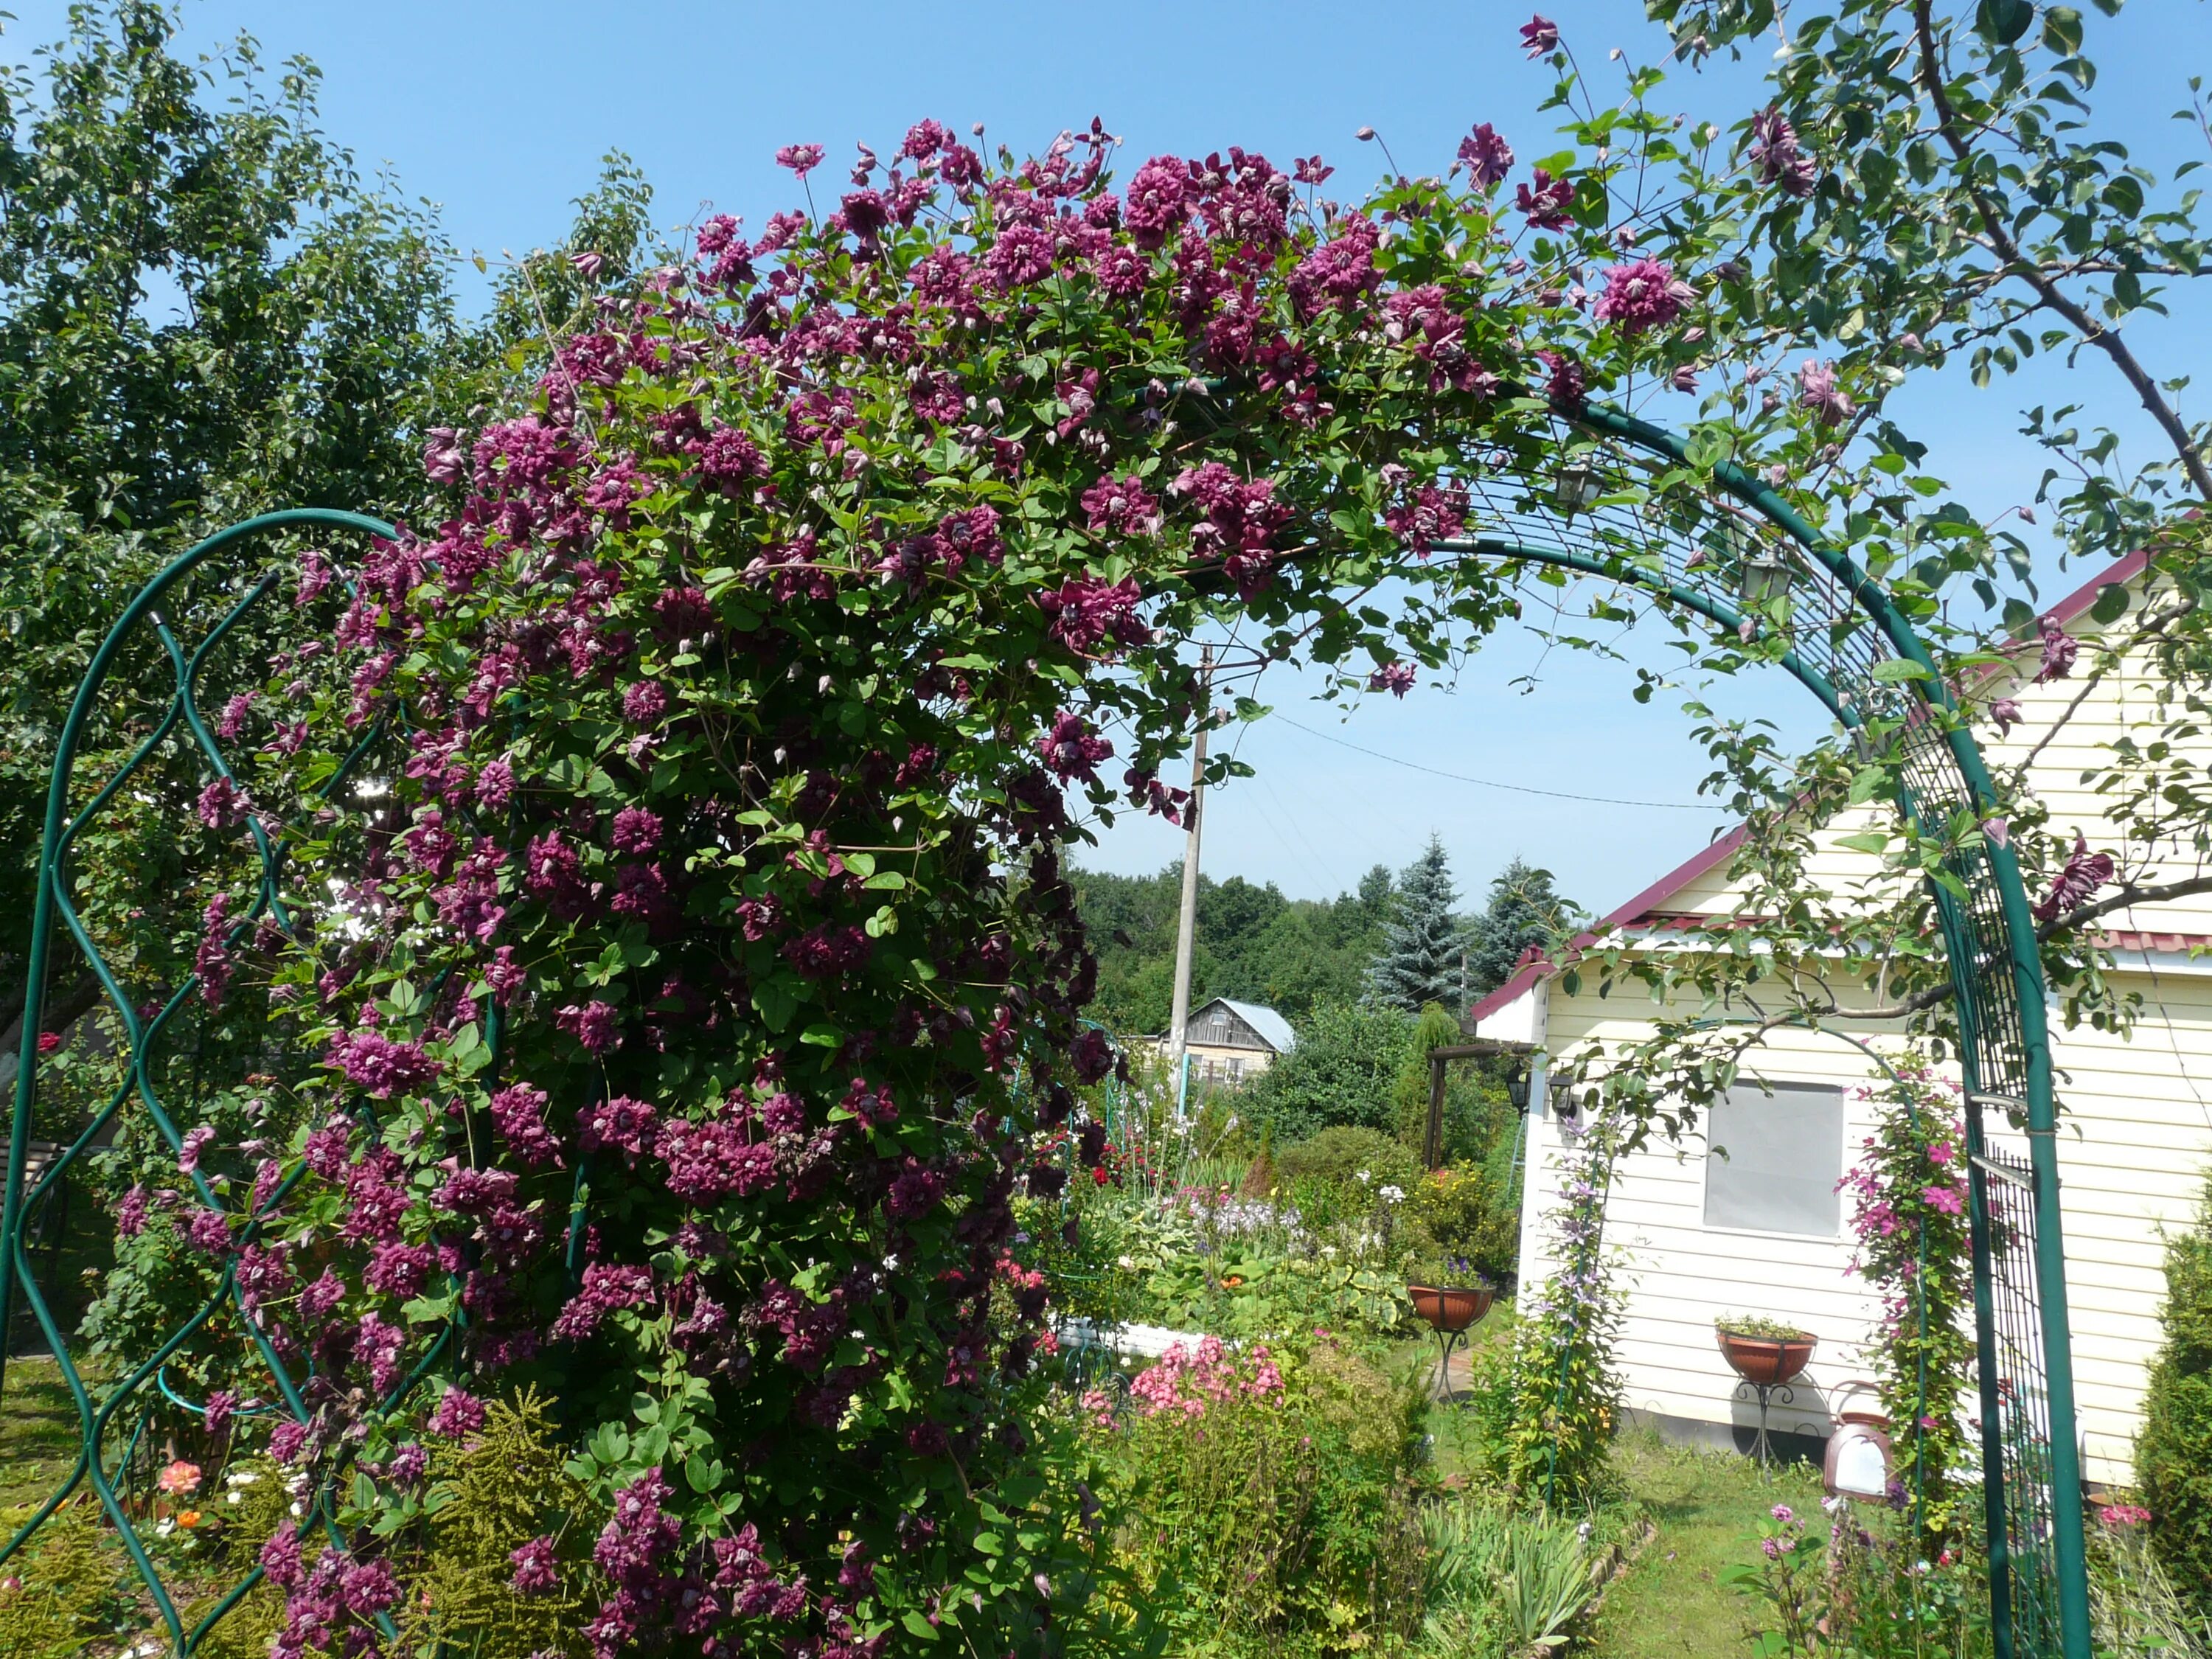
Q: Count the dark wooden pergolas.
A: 1